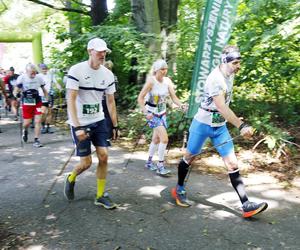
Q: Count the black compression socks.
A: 2